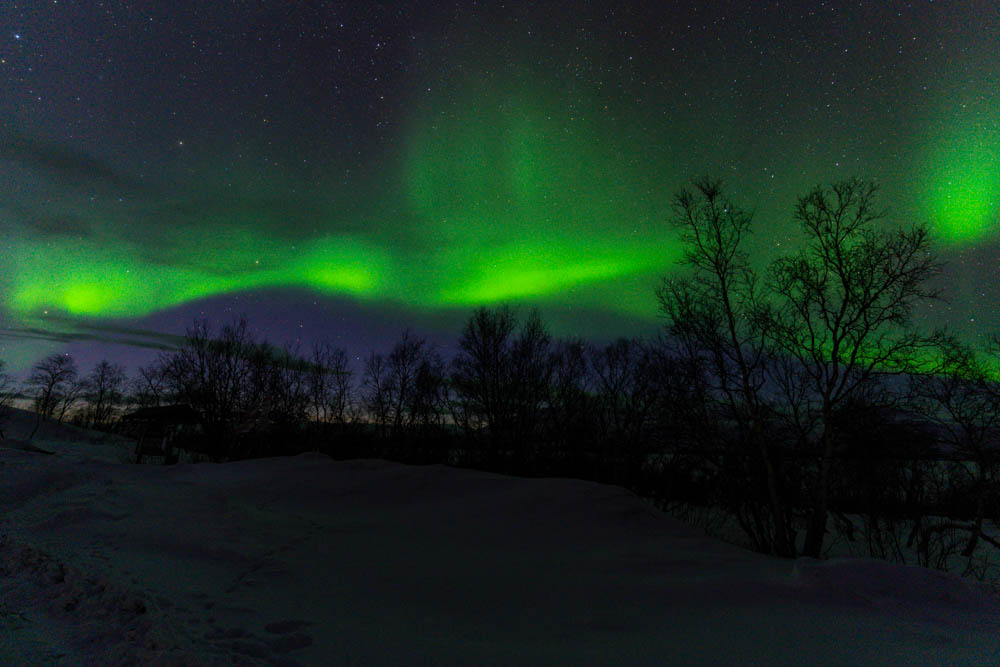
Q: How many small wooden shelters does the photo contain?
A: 1